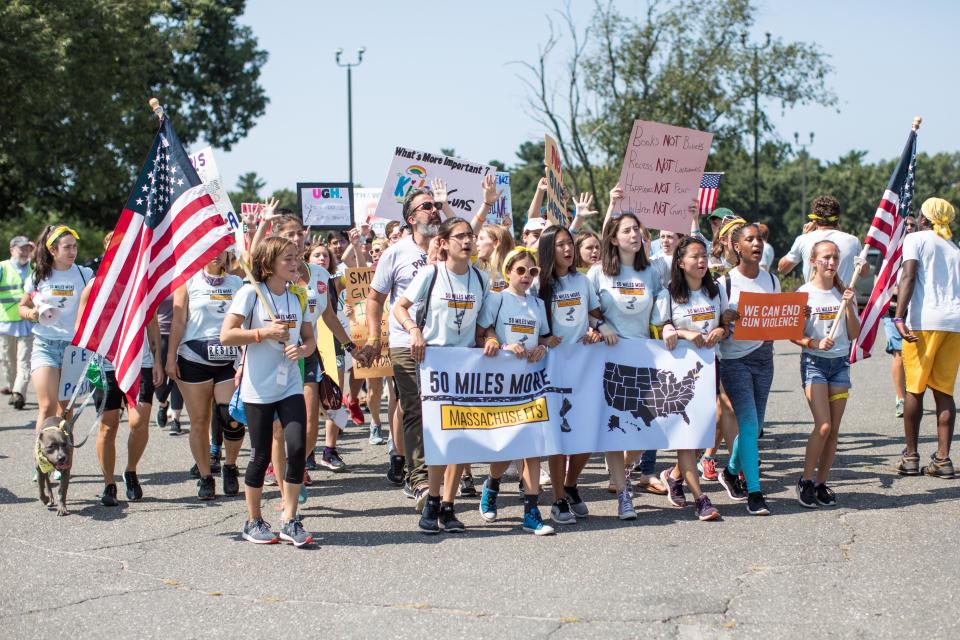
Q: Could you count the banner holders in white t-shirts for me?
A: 5